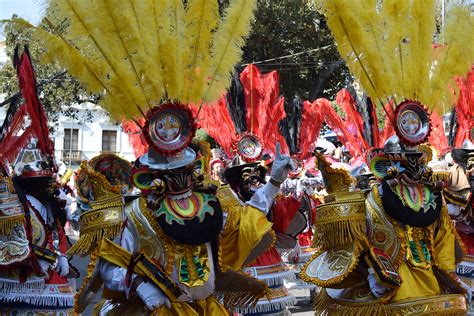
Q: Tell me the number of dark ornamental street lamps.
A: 0